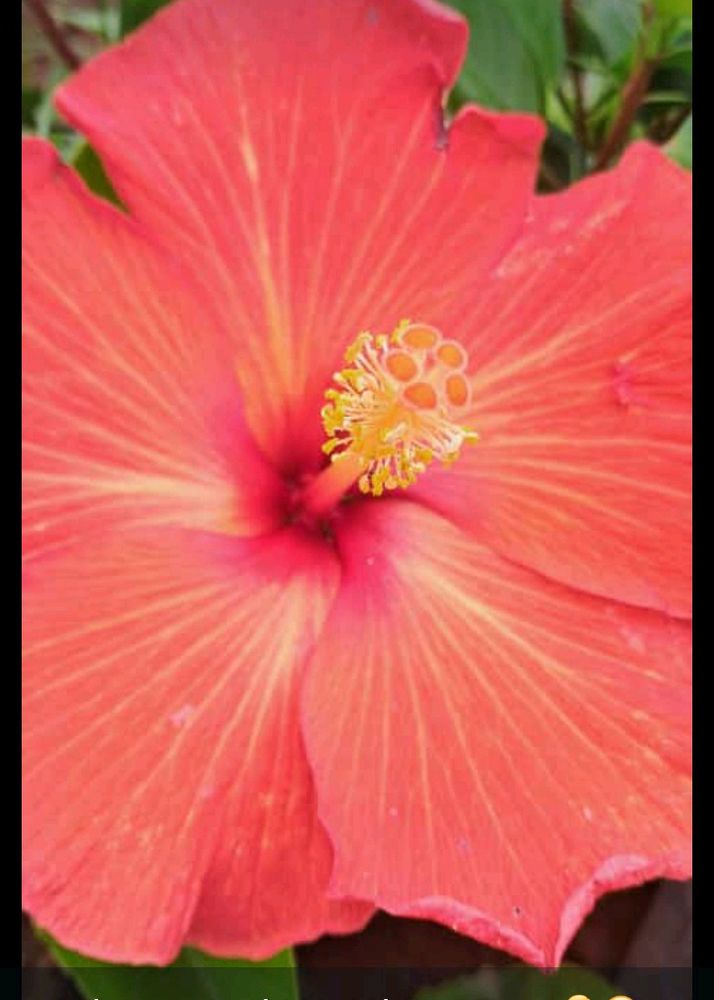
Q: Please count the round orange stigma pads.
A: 5